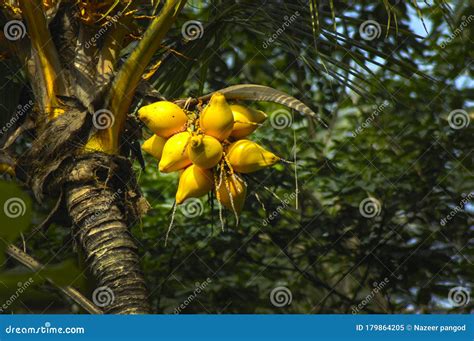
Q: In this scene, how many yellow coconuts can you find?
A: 9